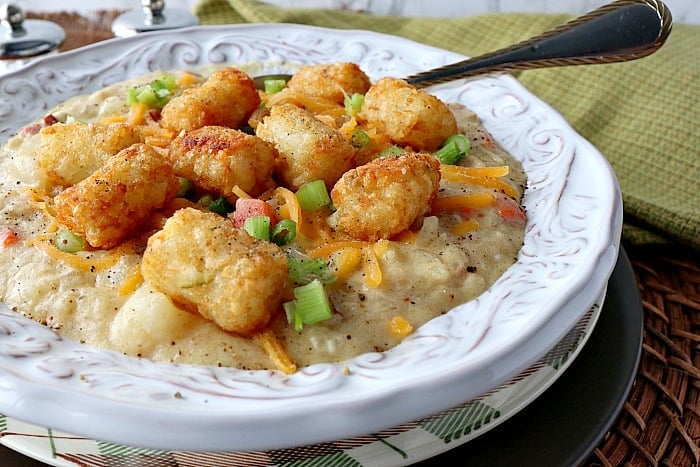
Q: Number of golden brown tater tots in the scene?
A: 9